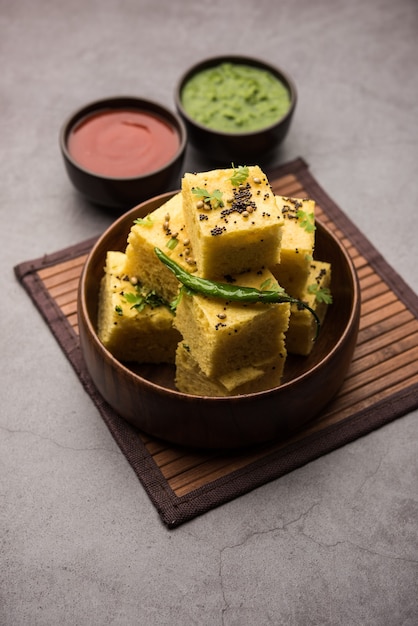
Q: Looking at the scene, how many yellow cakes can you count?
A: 7